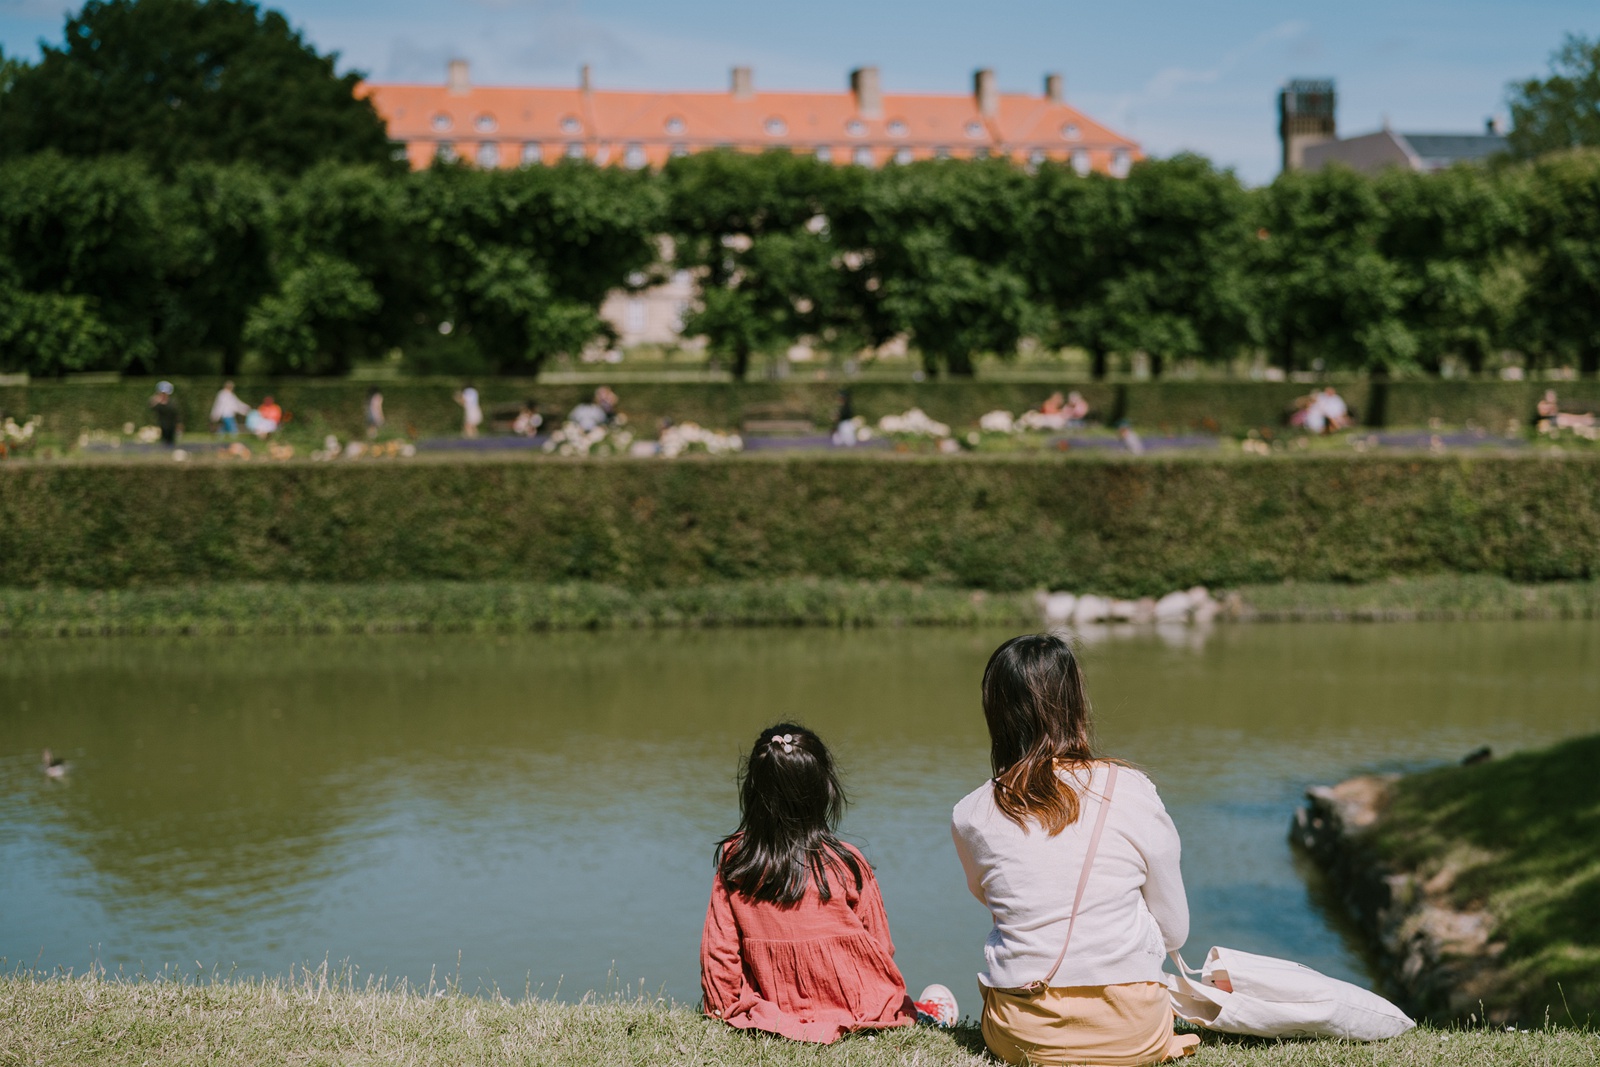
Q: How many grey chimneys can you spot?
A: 6